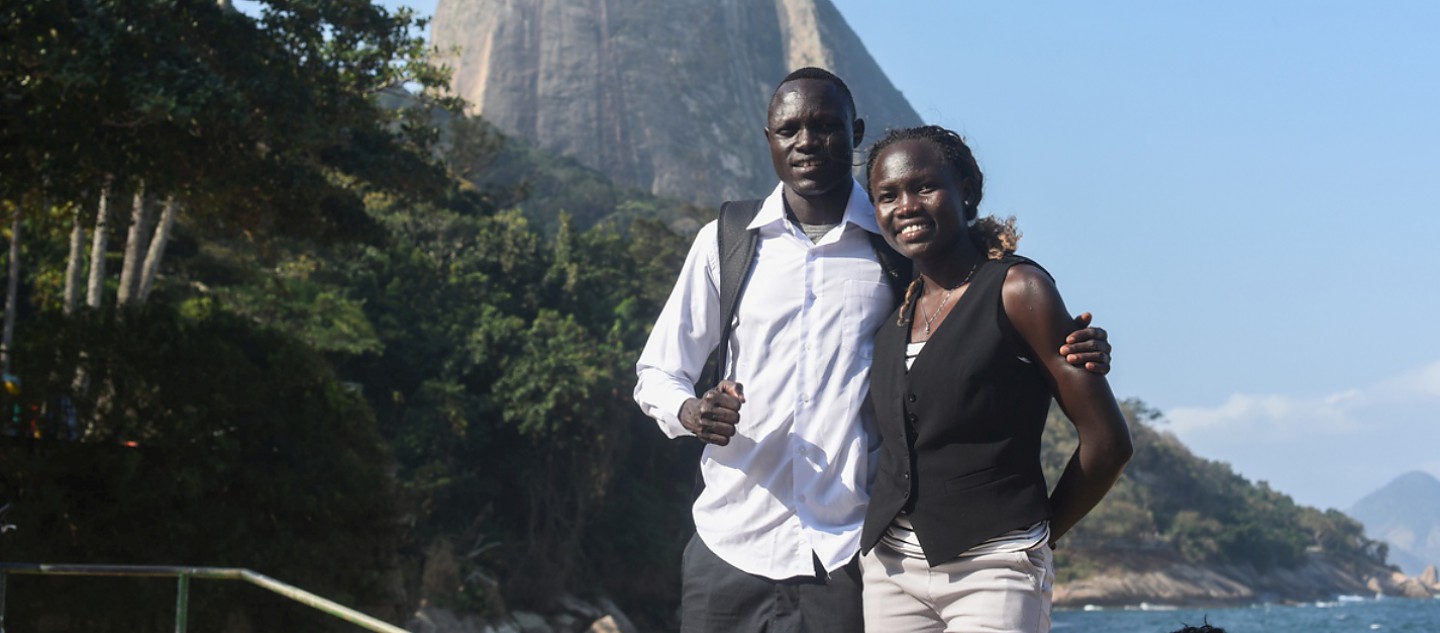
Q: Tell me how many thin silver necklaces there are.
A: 1